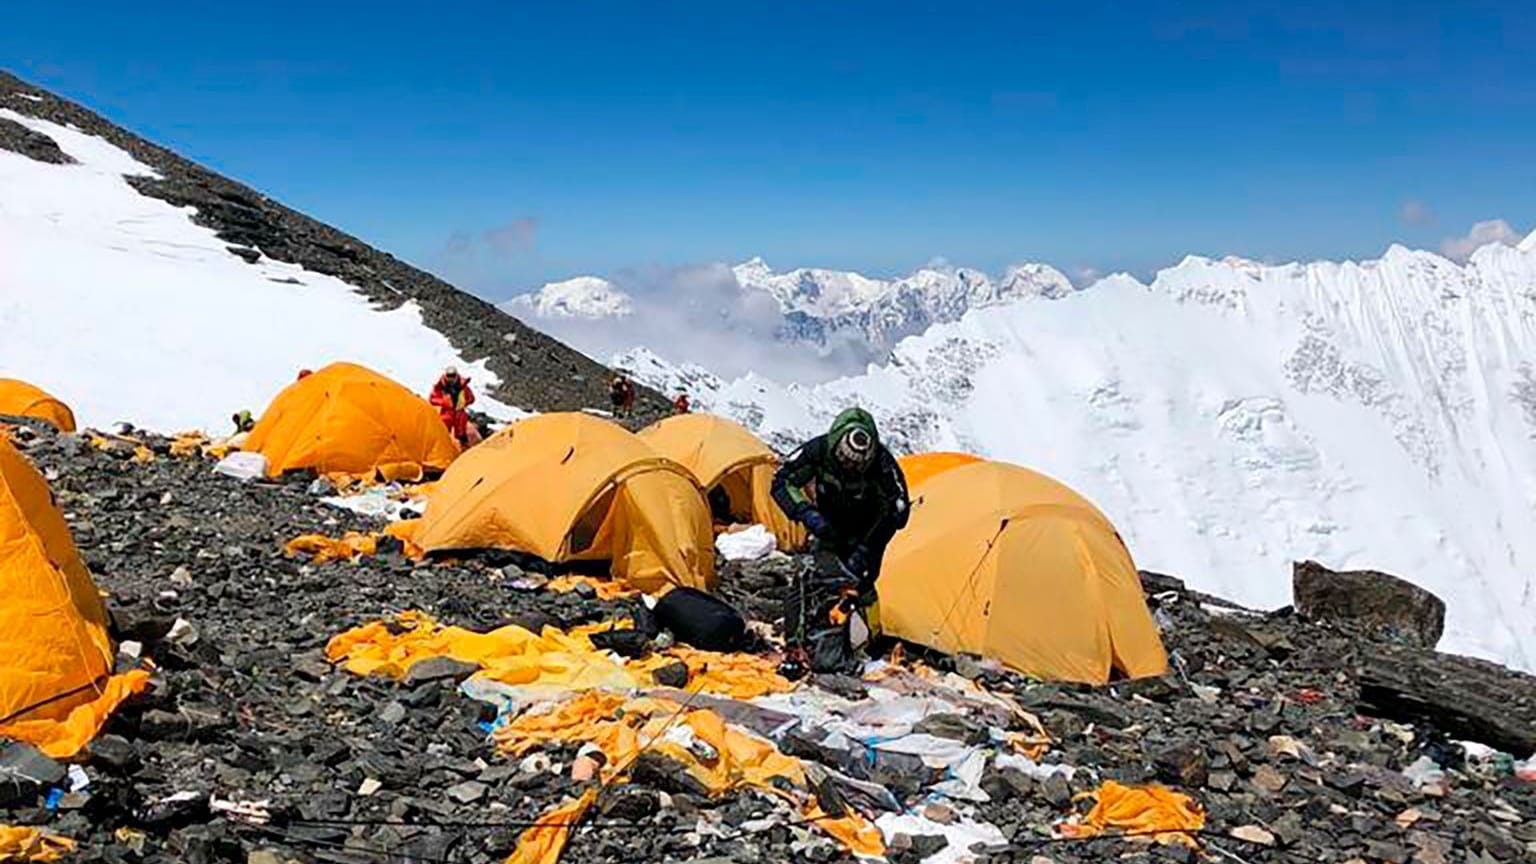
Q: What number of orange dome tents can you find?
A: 7